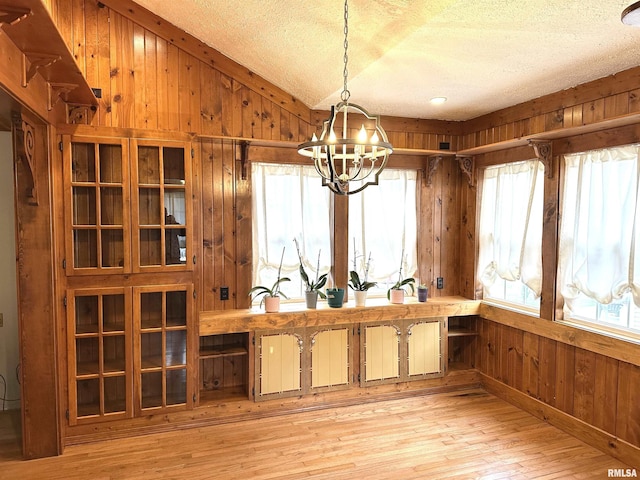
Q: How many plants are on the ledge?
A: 6